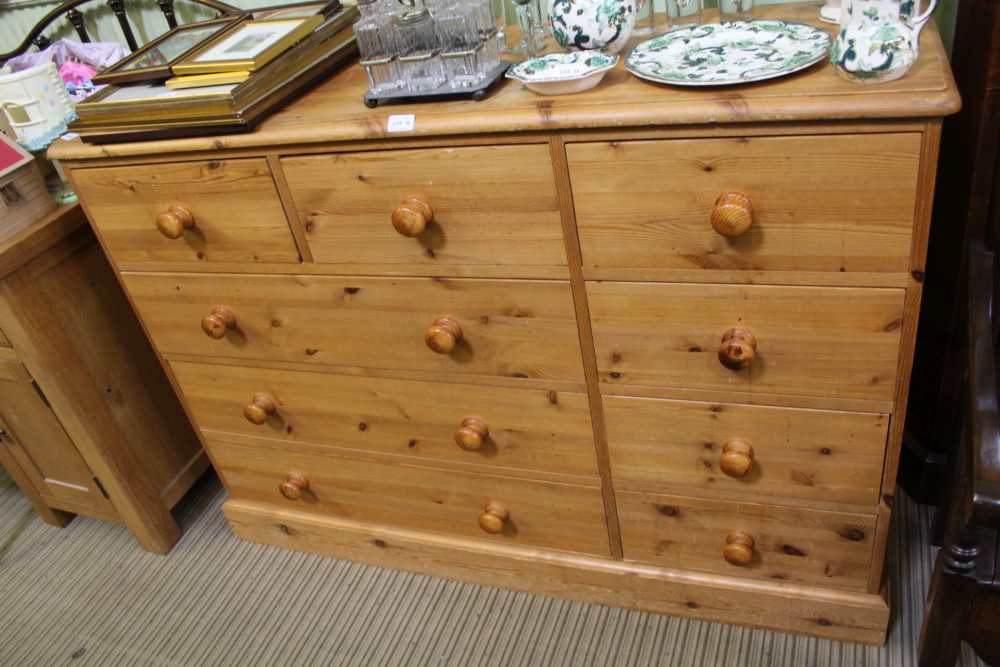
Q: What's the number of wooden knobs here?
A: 12